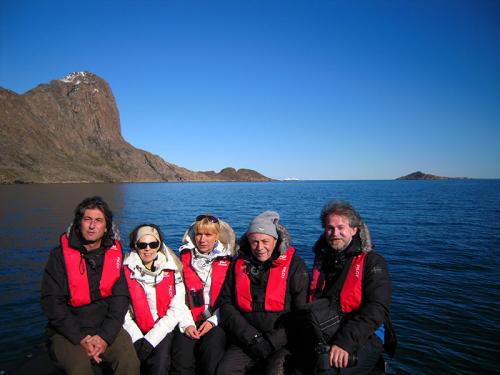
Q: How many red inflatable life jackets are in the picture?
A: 5